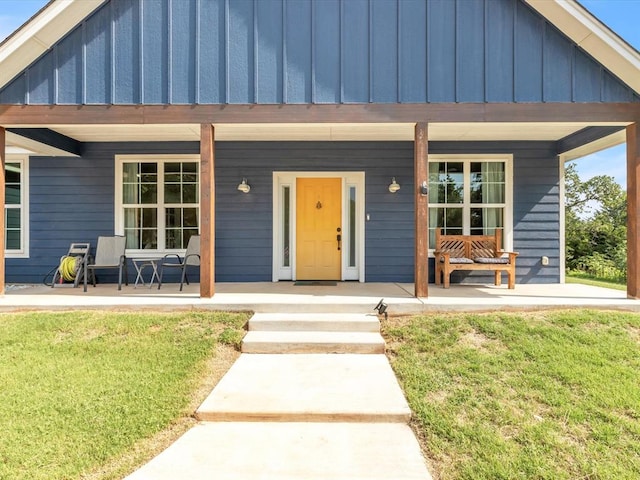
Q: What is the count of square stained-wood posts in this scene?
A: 4